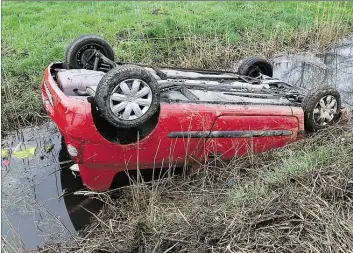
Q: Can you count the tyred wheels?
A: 4